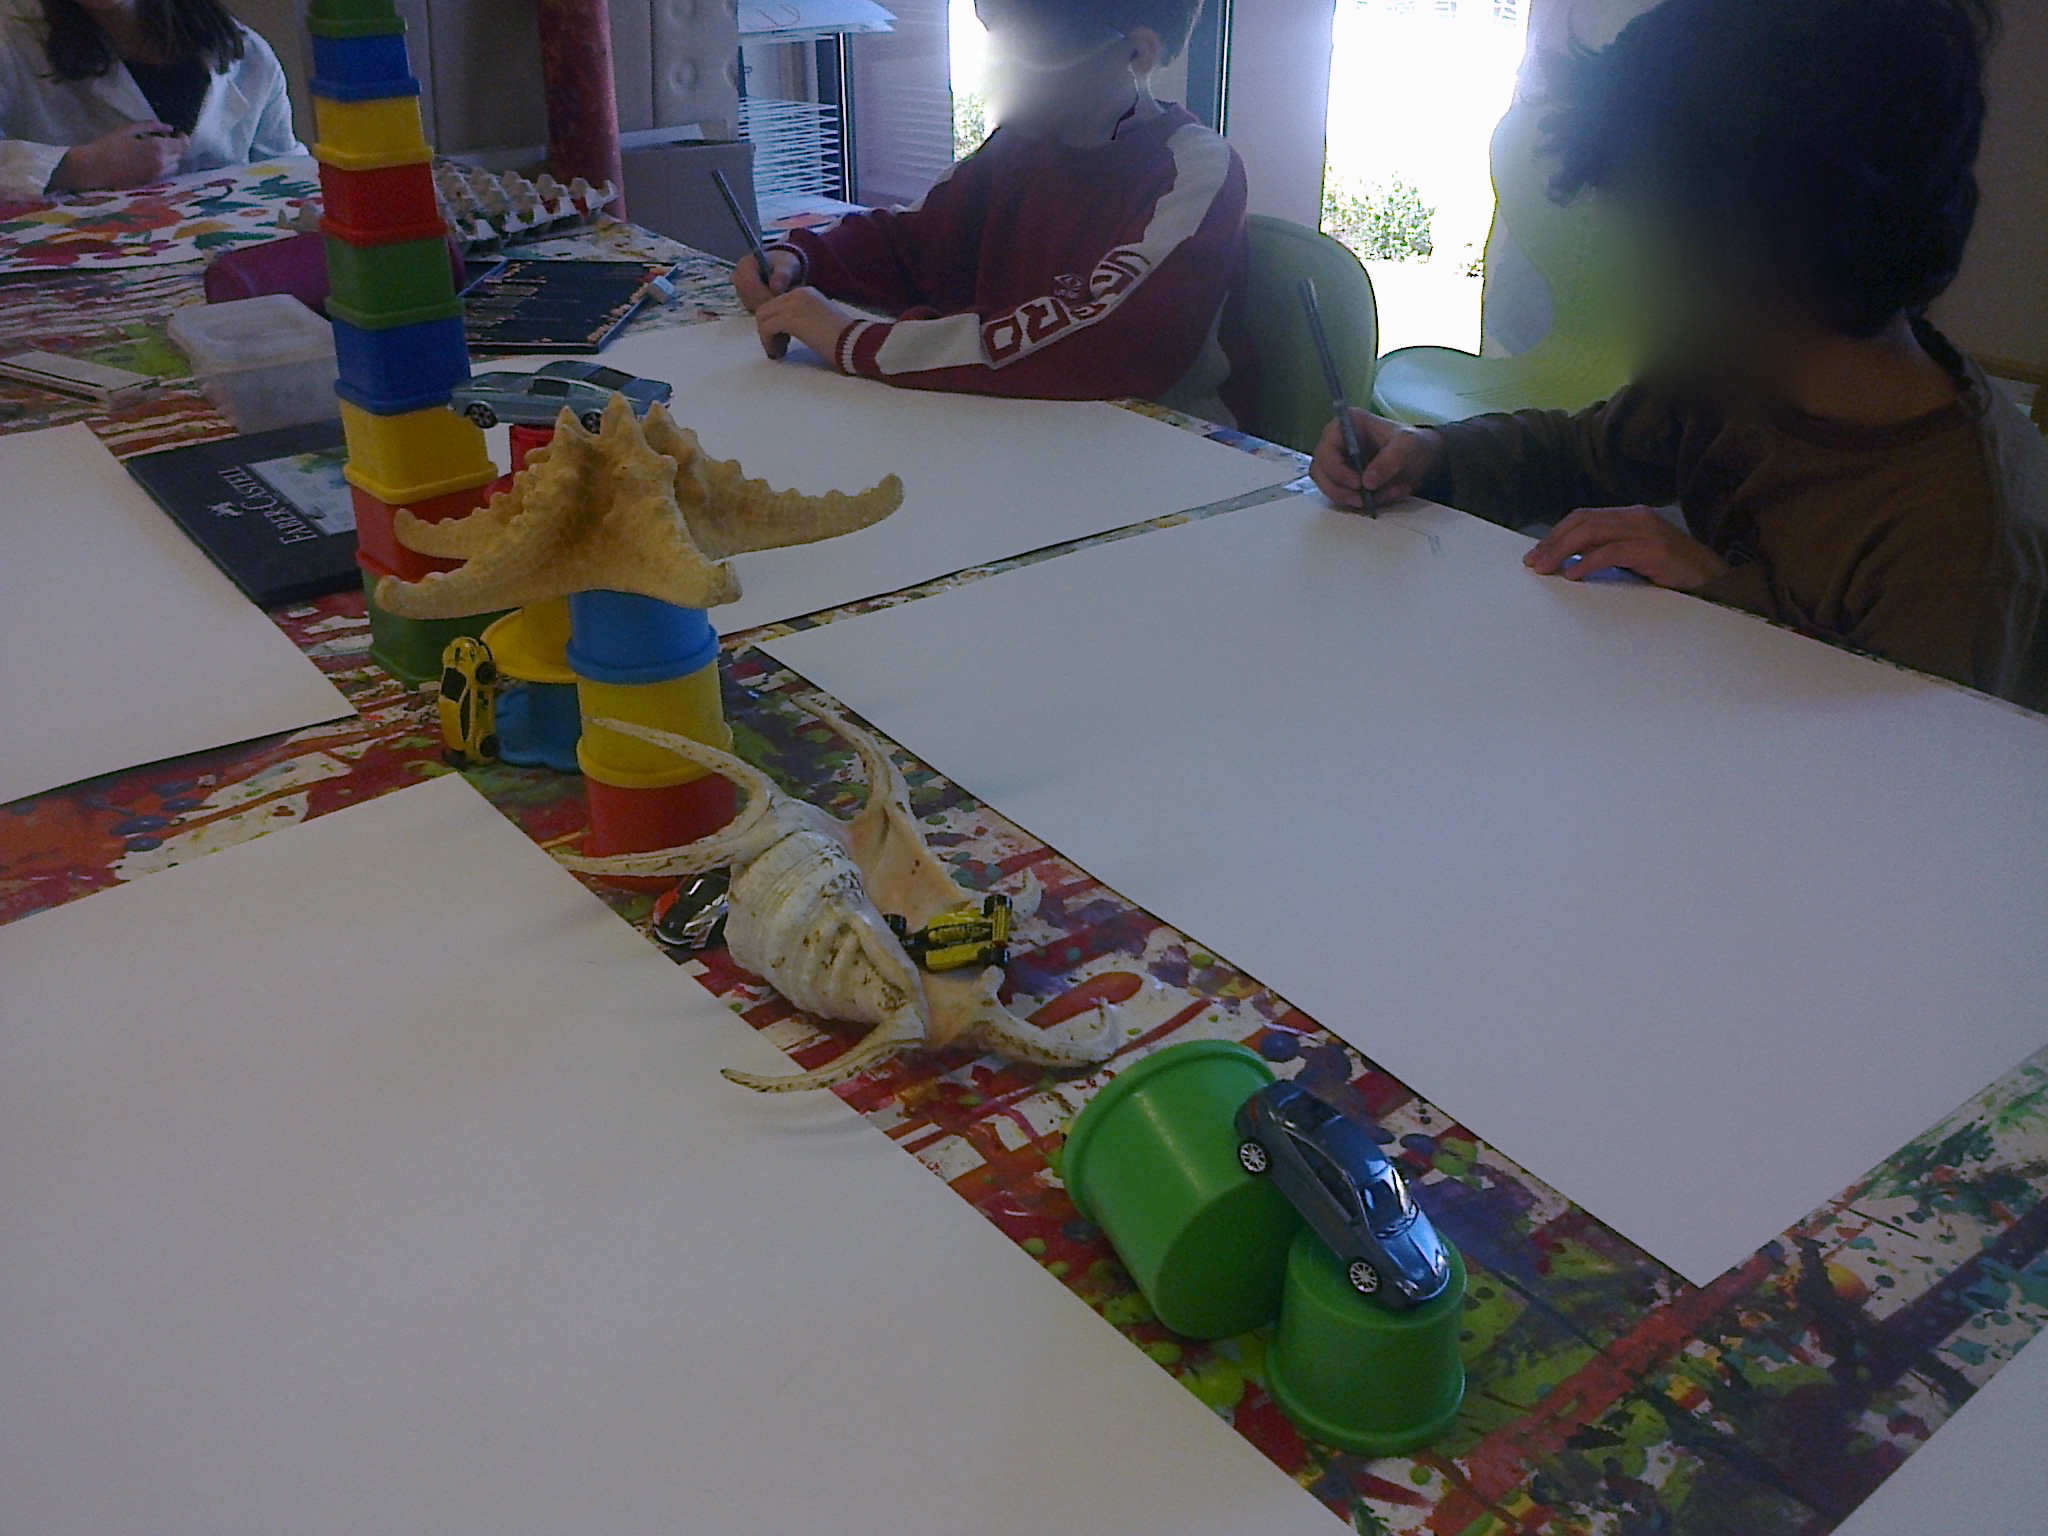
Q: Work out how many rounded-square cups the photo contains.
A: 9